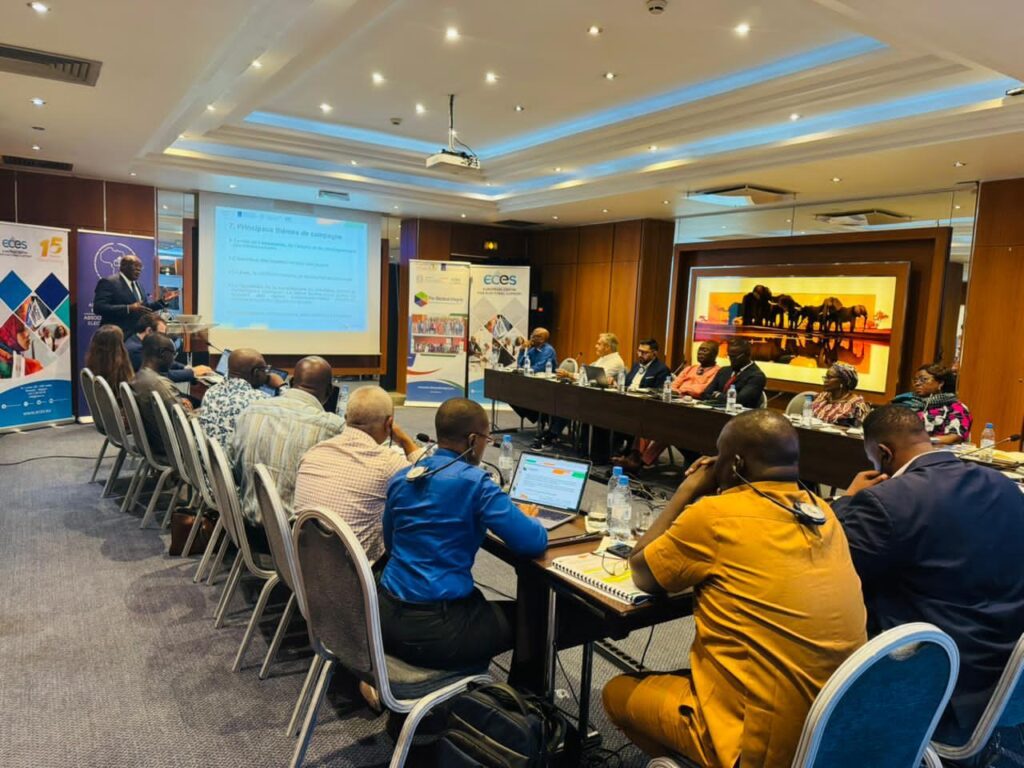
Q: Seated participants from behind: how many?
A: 9